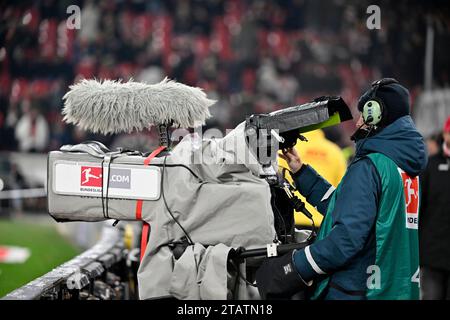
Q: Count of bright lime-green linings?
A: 1